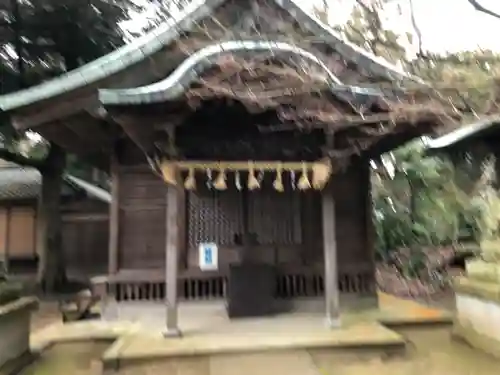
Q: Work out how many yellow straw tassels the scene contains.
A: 5